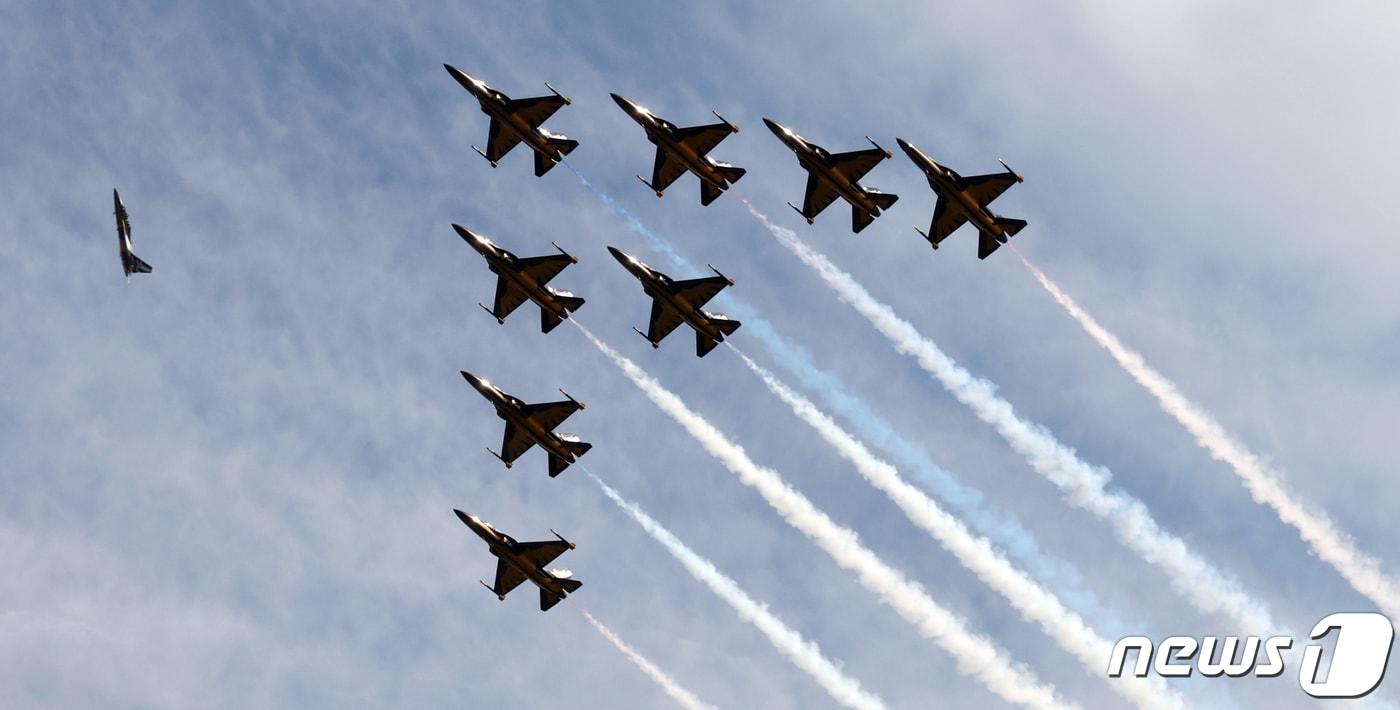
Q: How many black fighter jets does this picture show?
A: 9